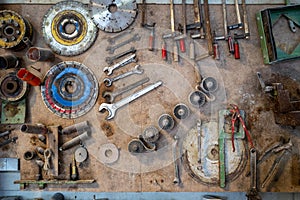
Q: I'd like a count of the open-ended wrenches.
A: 7